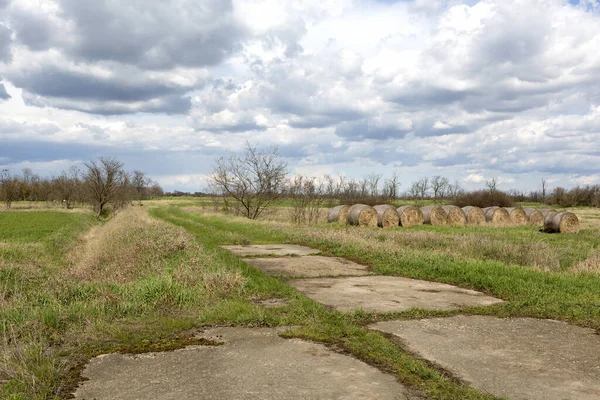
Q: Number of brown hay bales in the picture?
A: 12